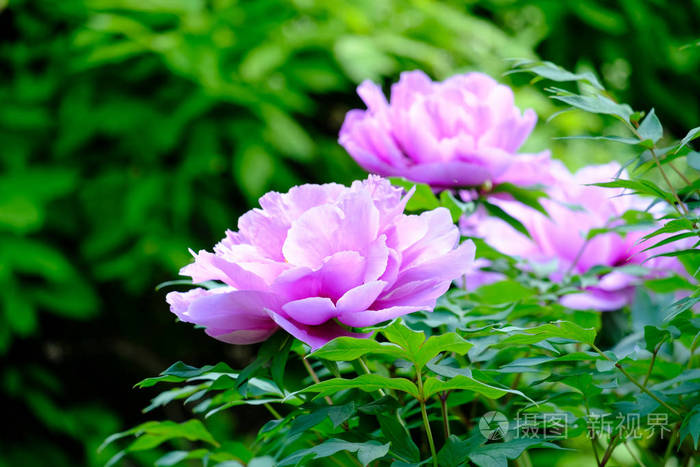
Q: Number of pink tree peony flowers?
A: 3